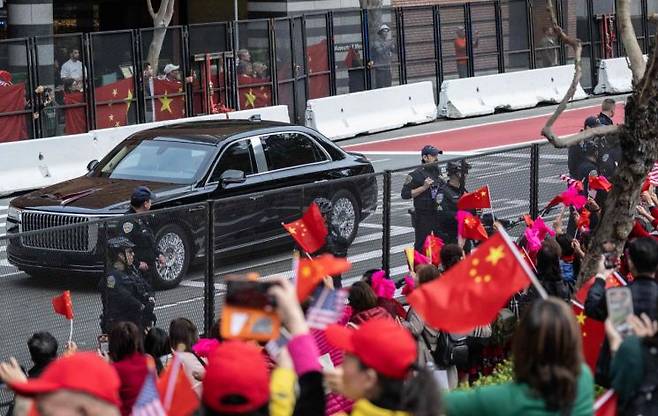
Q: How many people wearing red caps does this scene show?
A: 3